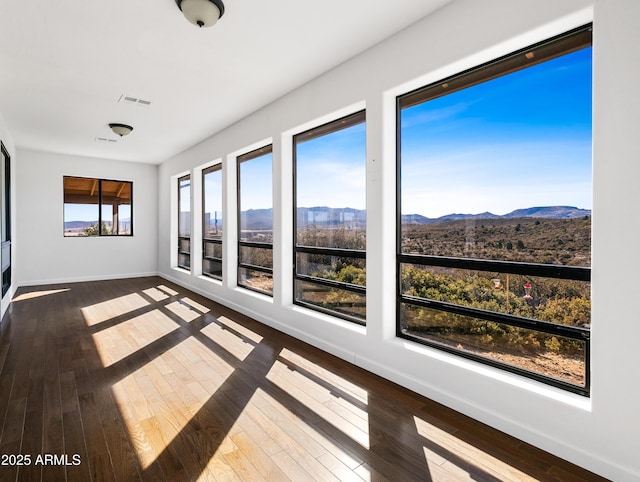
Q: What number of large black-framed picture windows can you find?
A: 5